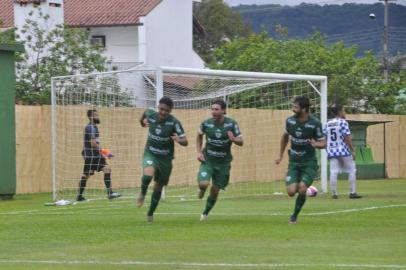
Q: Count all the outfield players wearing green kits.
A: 3